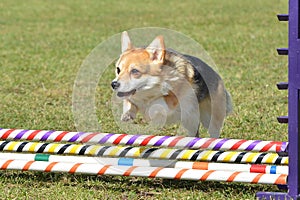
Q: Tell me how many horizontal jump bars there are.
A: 4